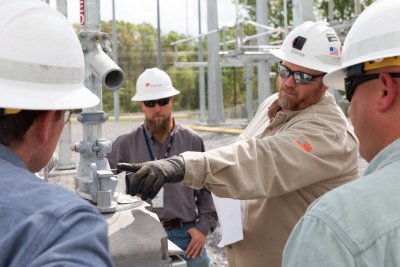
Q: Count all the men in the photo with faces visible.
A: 2